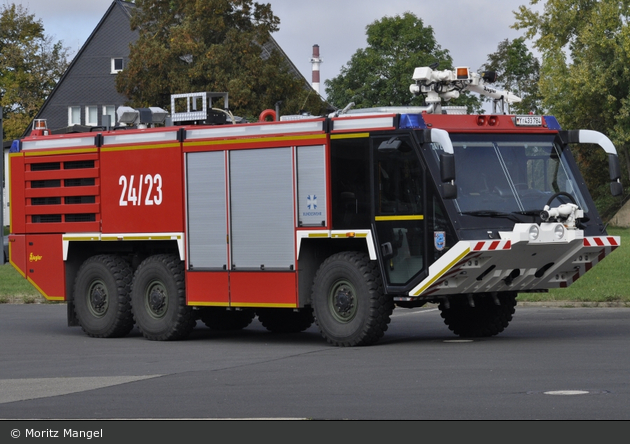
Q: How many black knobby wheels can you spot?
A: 6